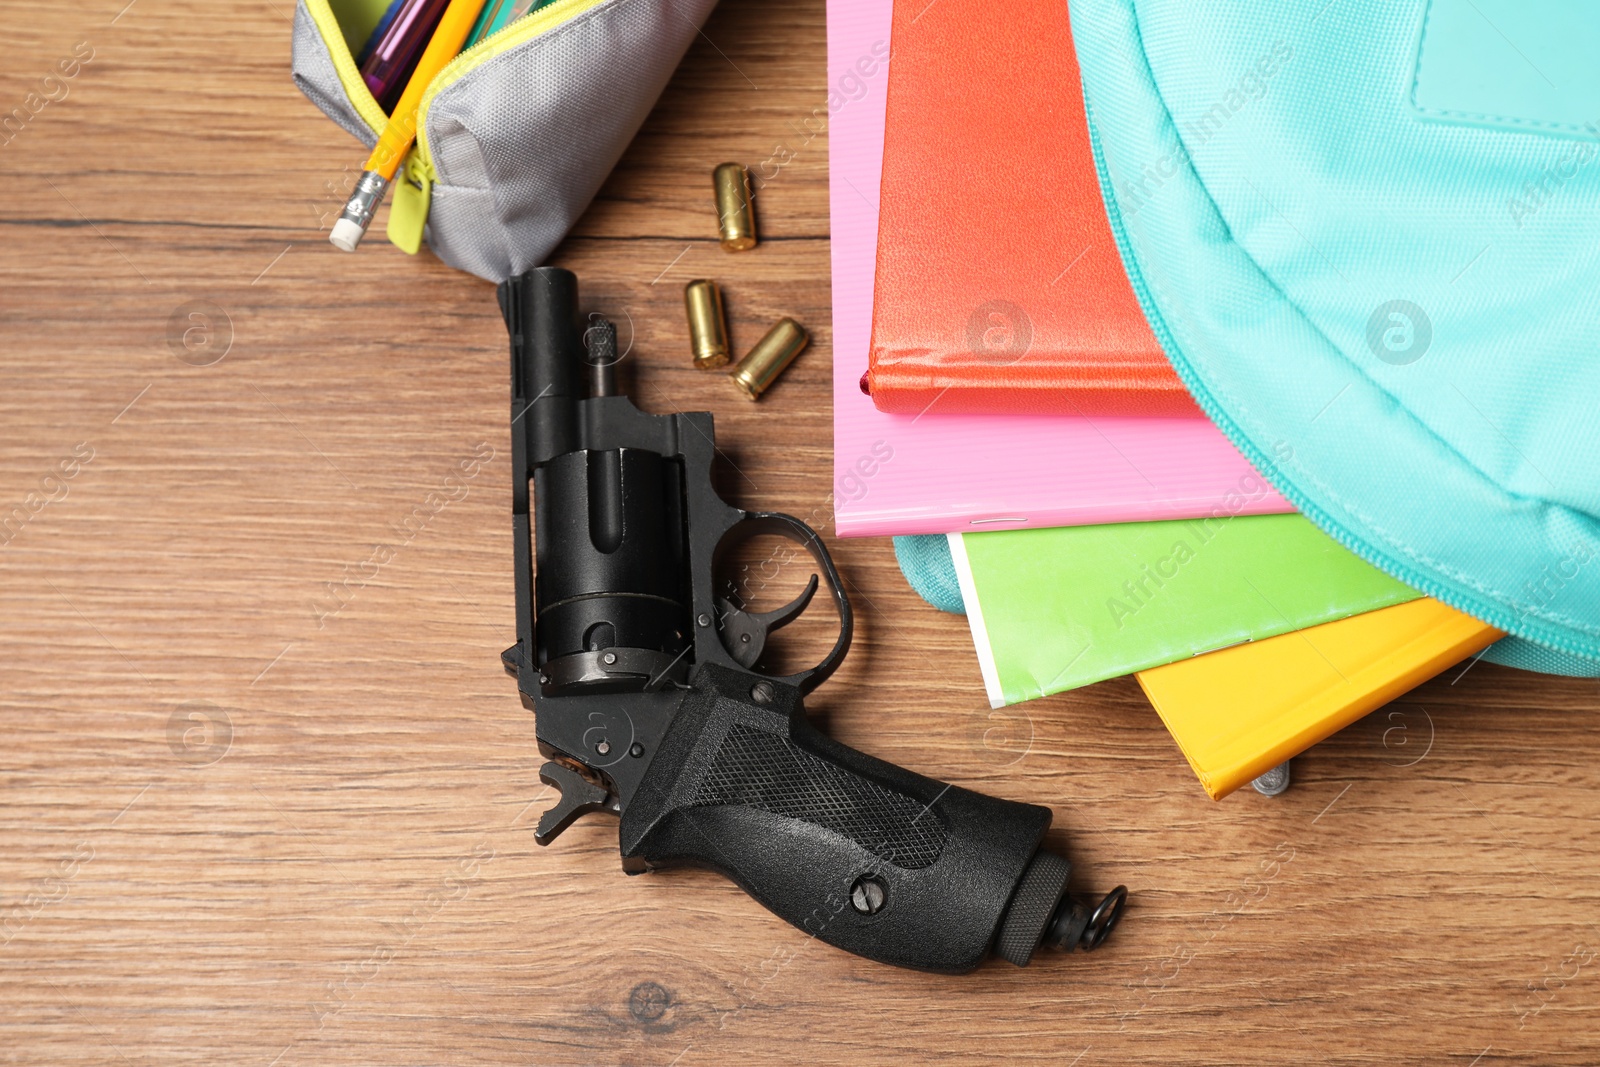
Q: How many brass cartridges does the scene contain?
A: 3